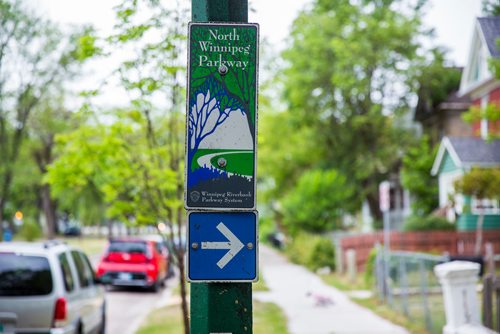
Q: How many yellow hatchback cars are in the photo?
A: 0